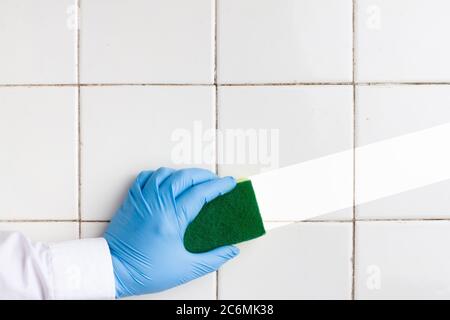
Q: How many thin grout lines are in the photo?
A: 5